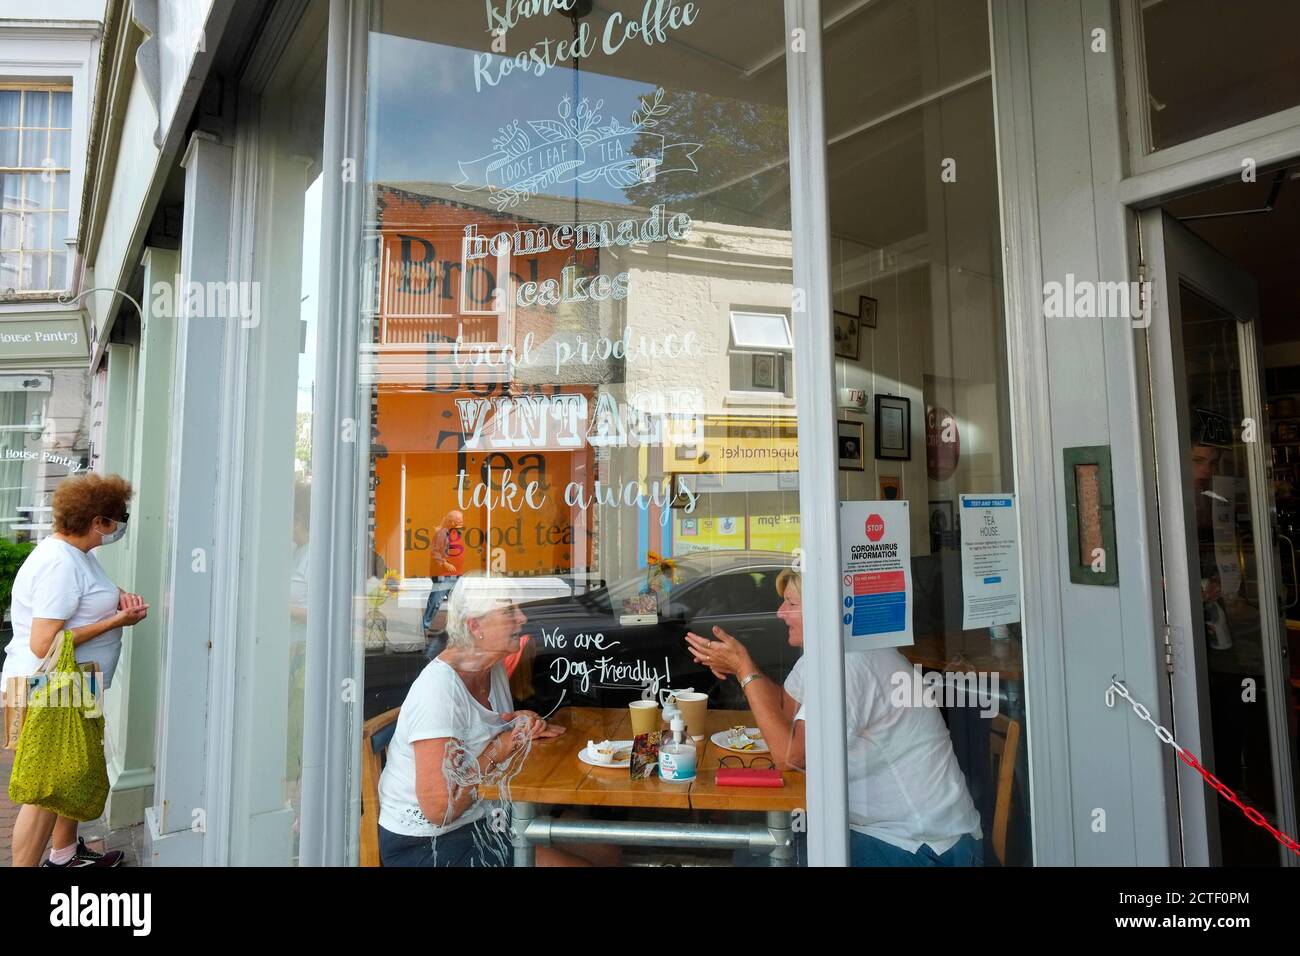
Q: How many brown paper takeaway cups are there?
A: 2